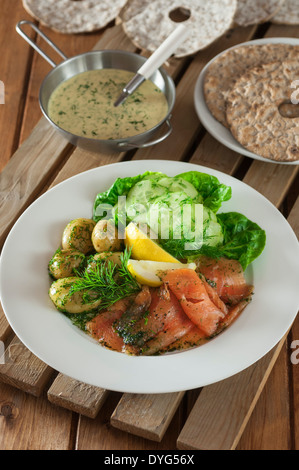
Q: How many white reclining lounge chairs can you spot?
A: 0